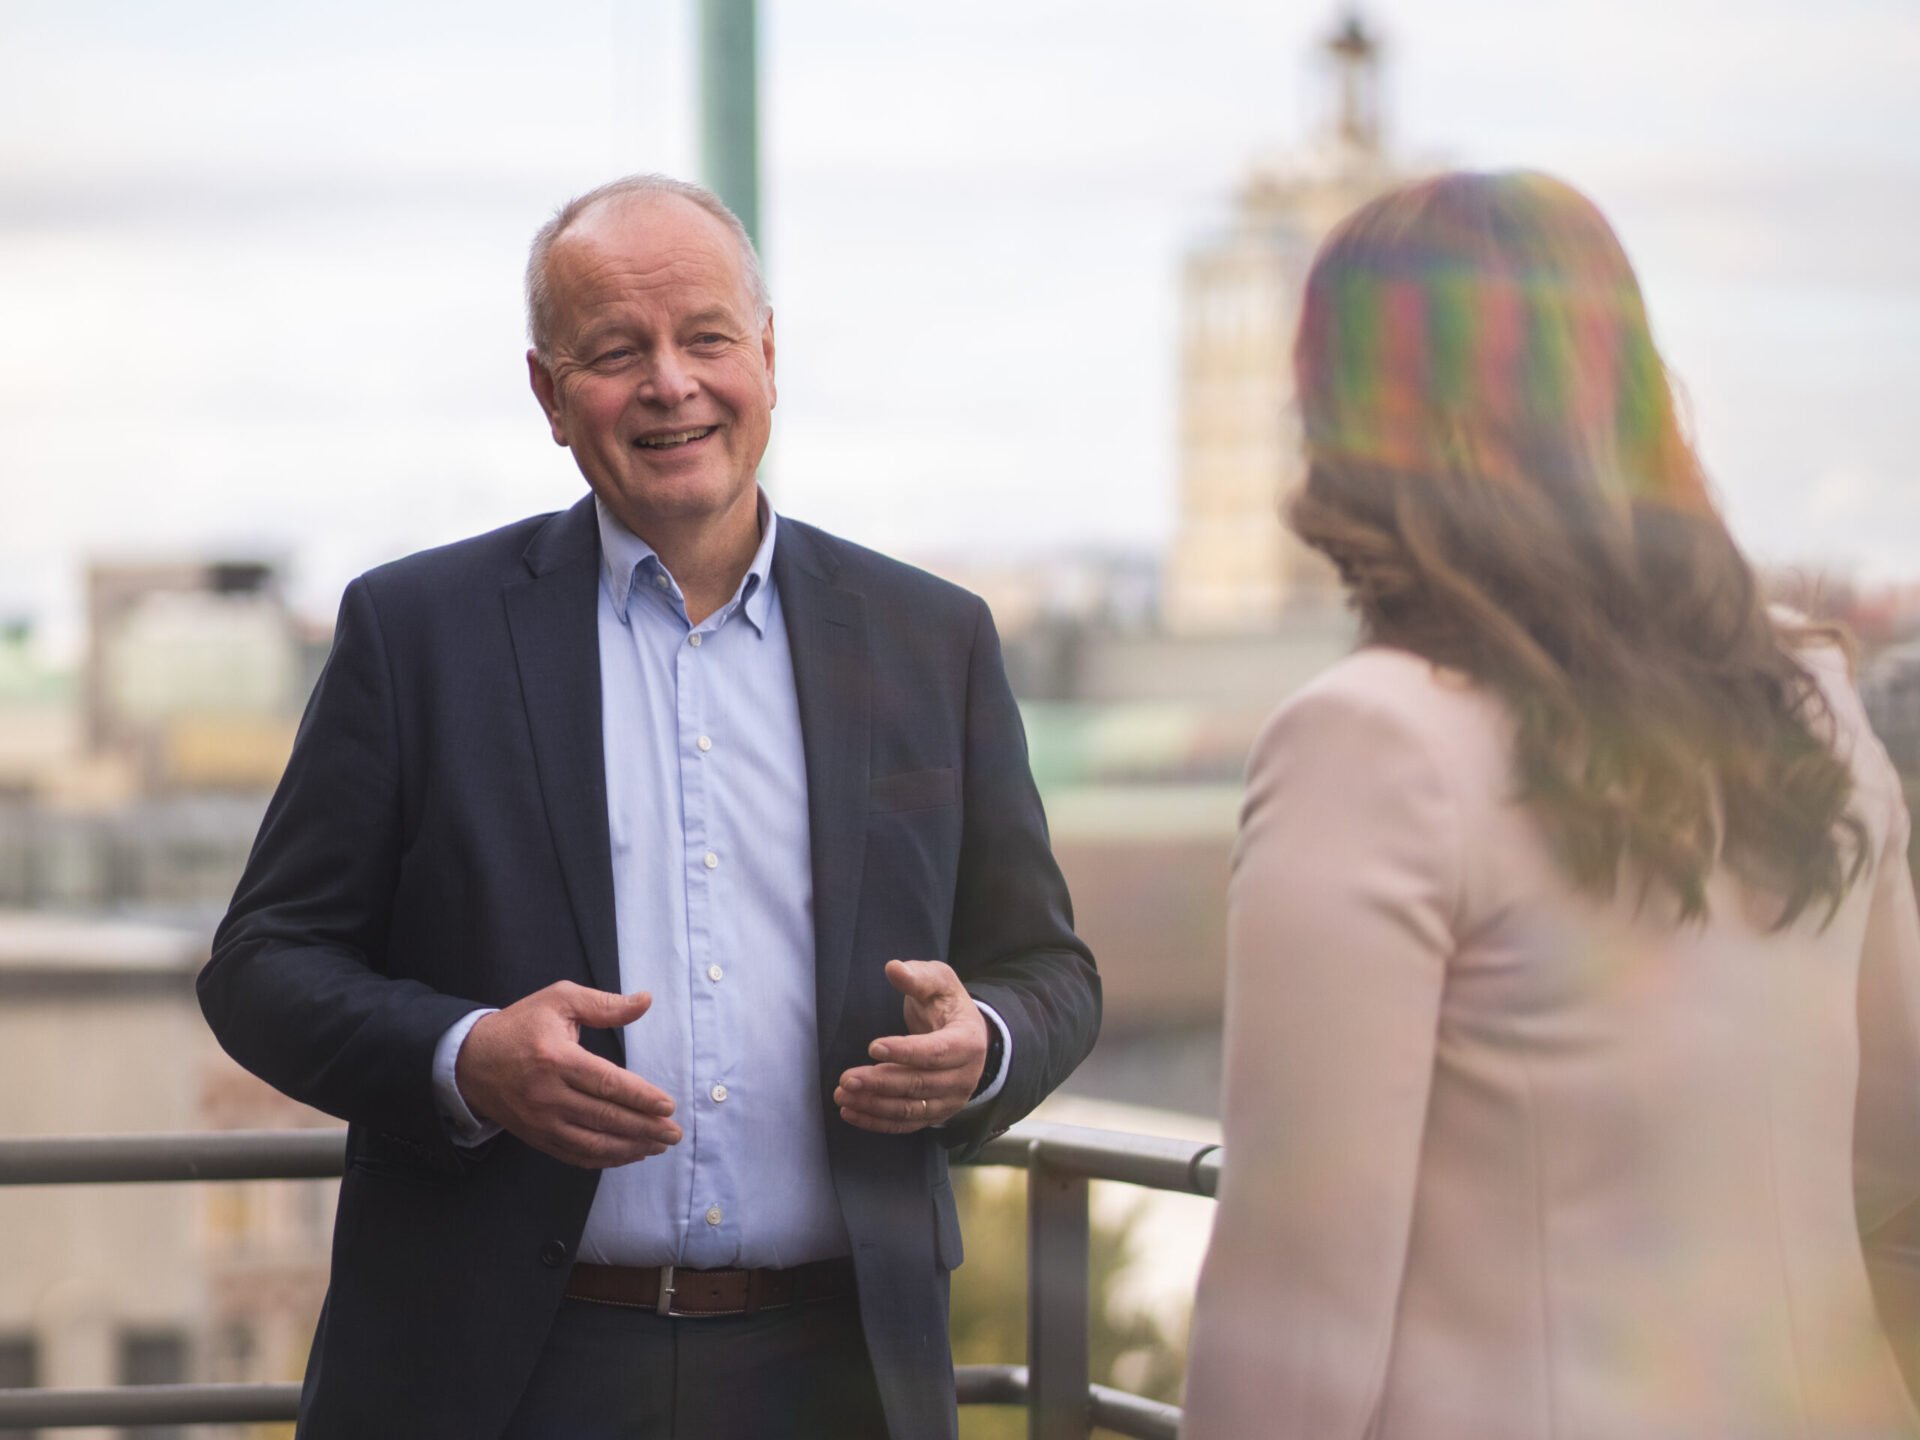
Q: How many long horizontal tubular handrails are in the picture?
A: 2